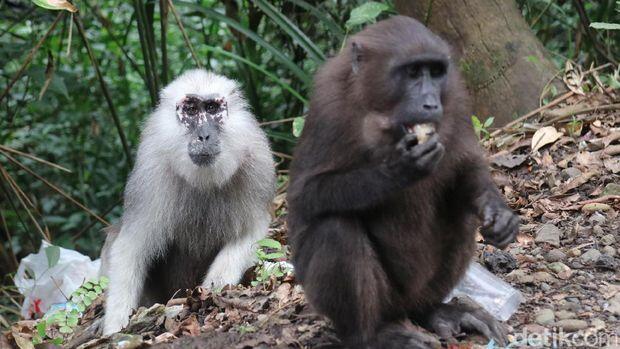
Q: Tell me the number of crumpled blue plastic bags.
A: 0